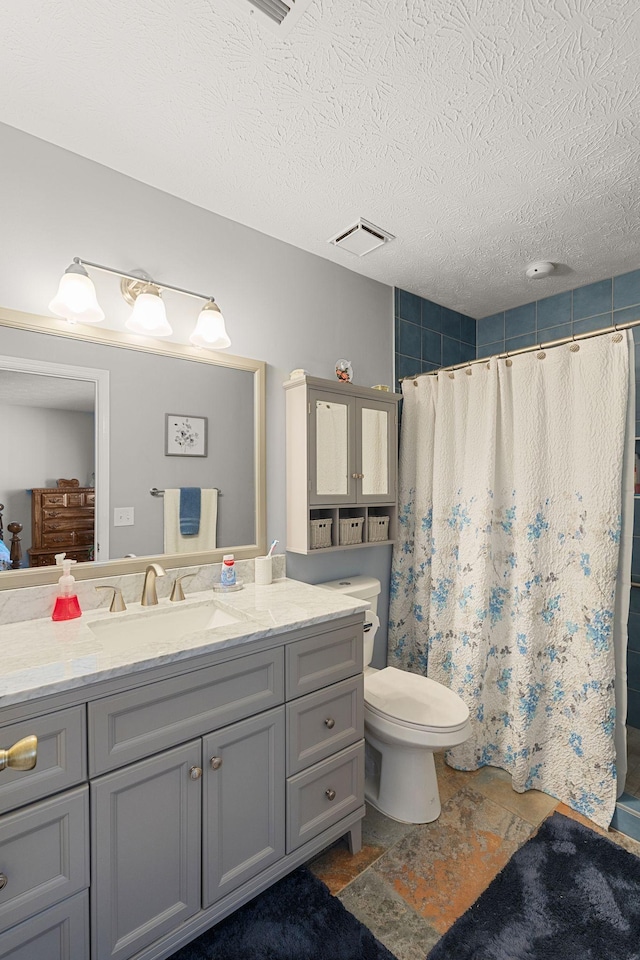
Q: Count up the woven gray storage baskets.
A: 3